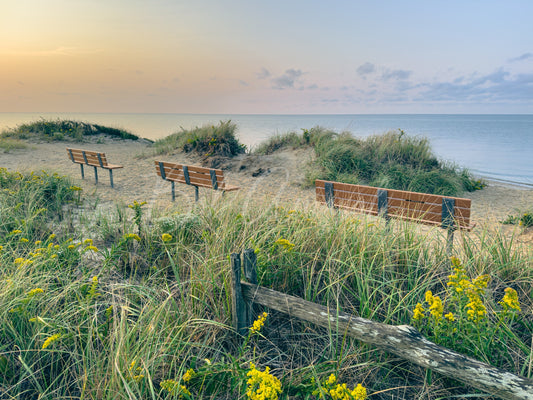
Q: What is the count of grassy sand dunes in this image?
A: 3